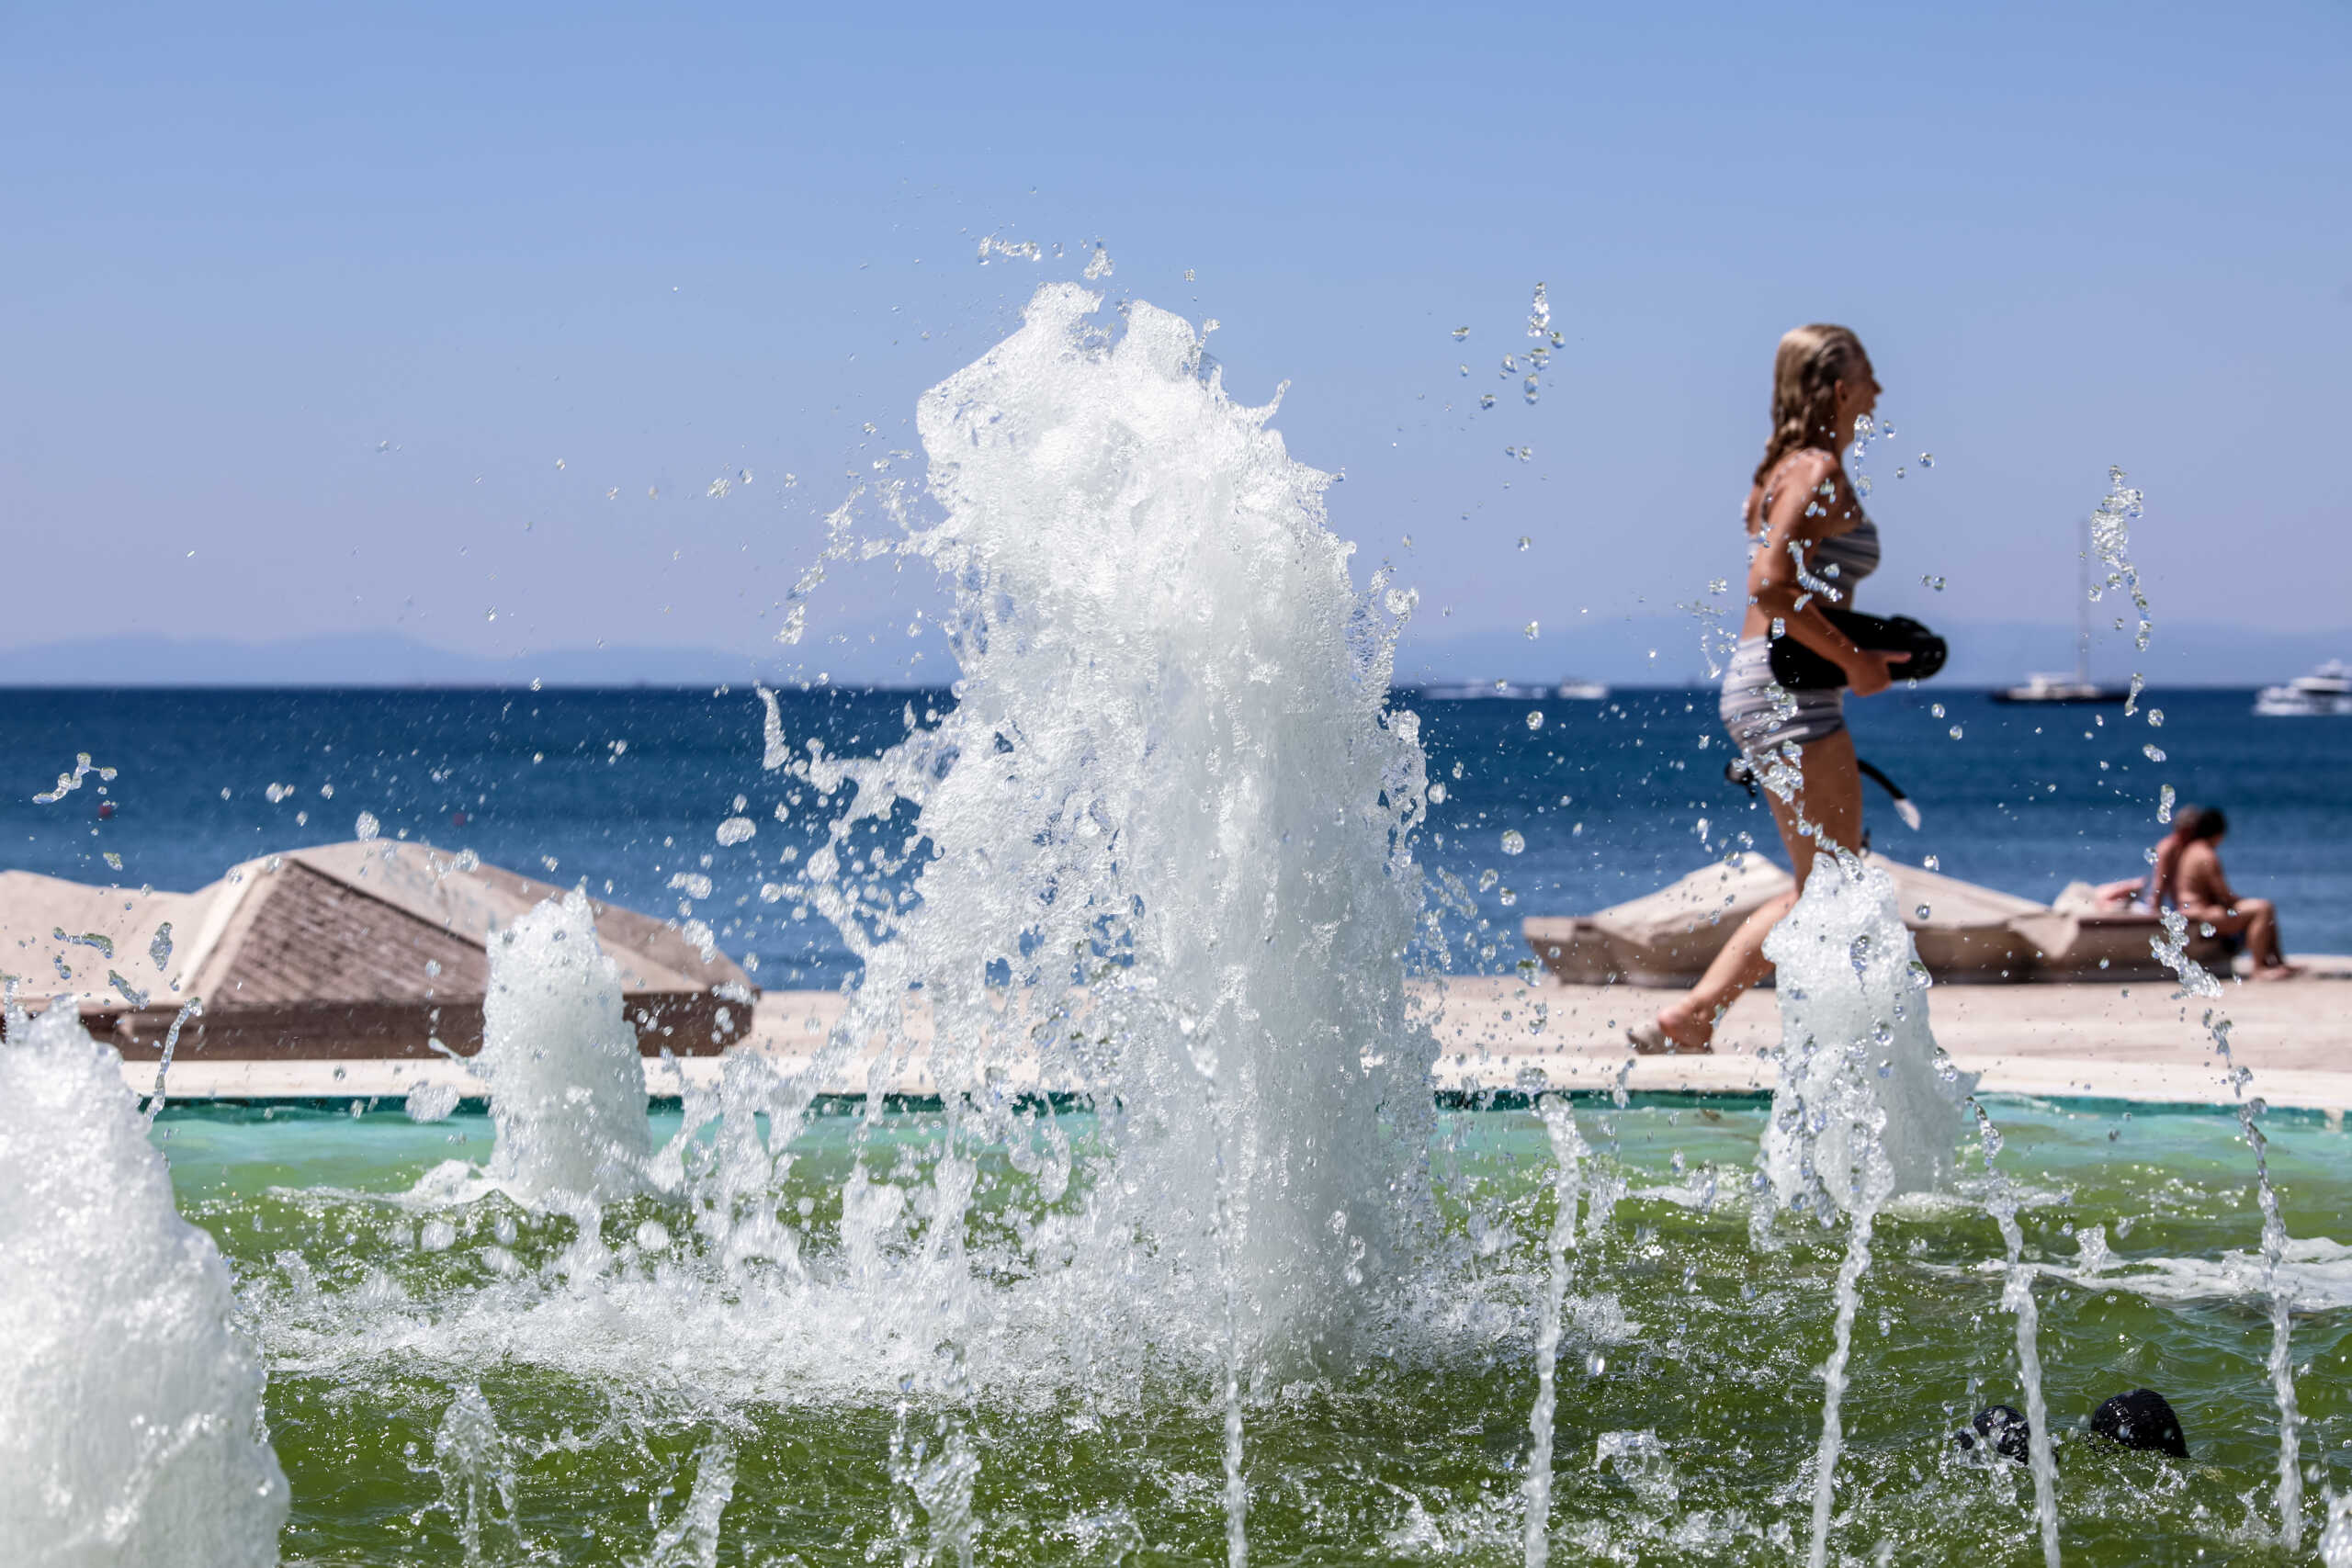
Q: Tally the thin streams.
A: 5